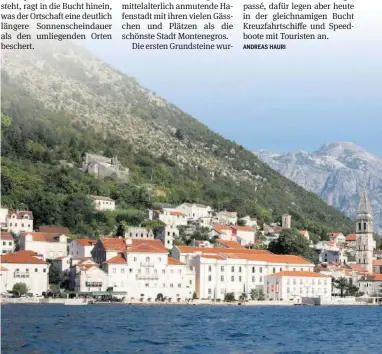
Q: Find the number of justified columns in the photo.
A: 3